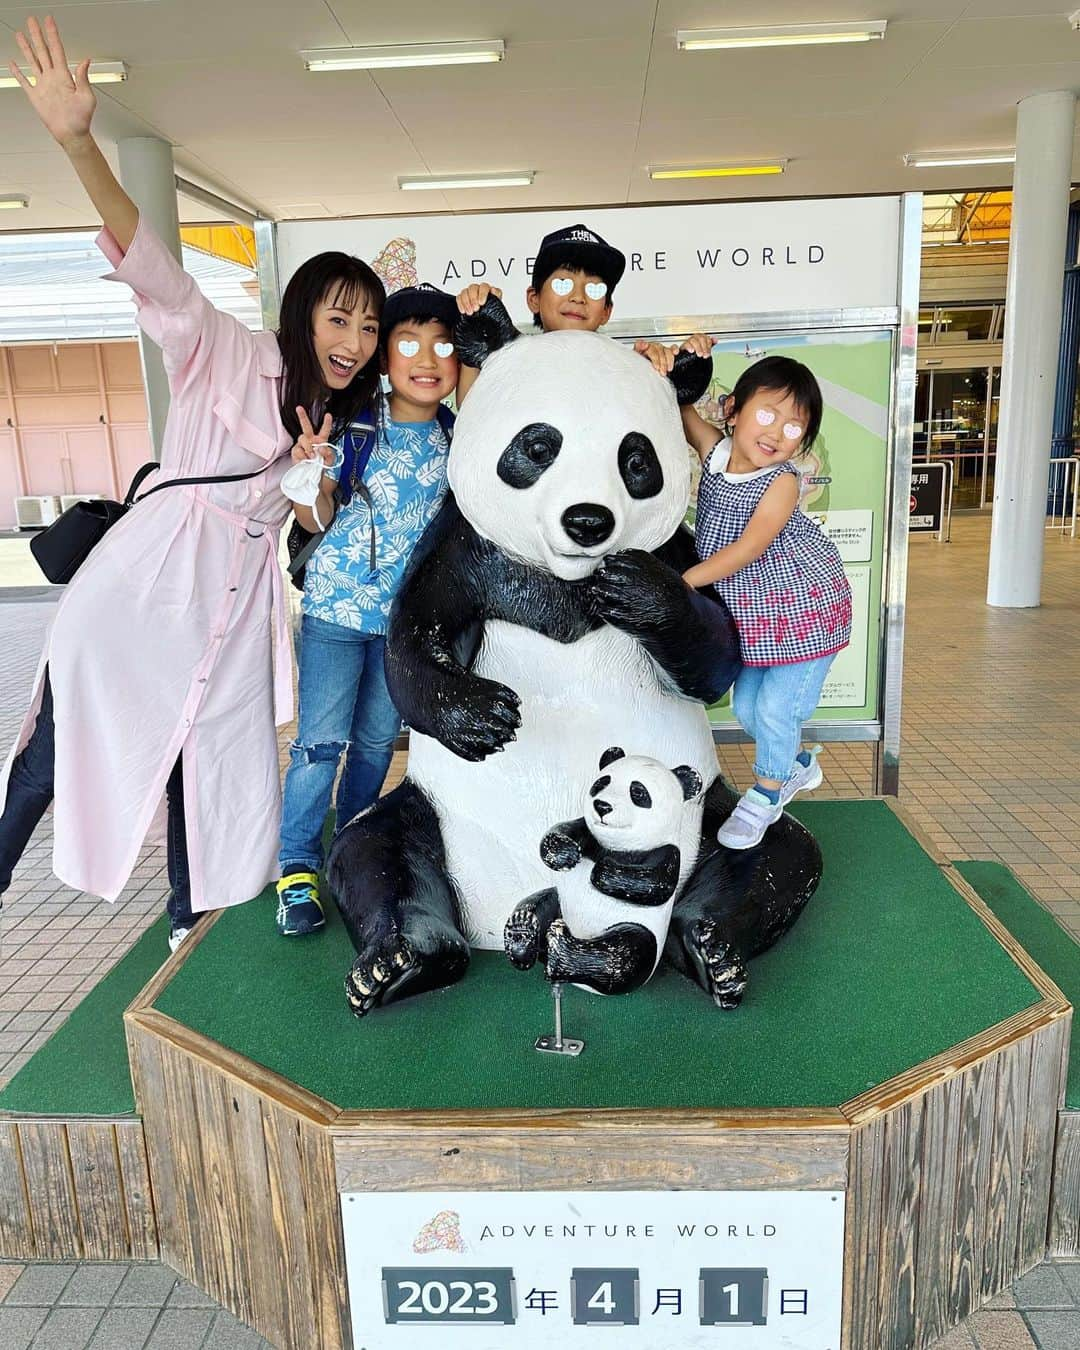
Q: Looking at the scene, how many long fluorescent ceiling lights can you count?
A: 7